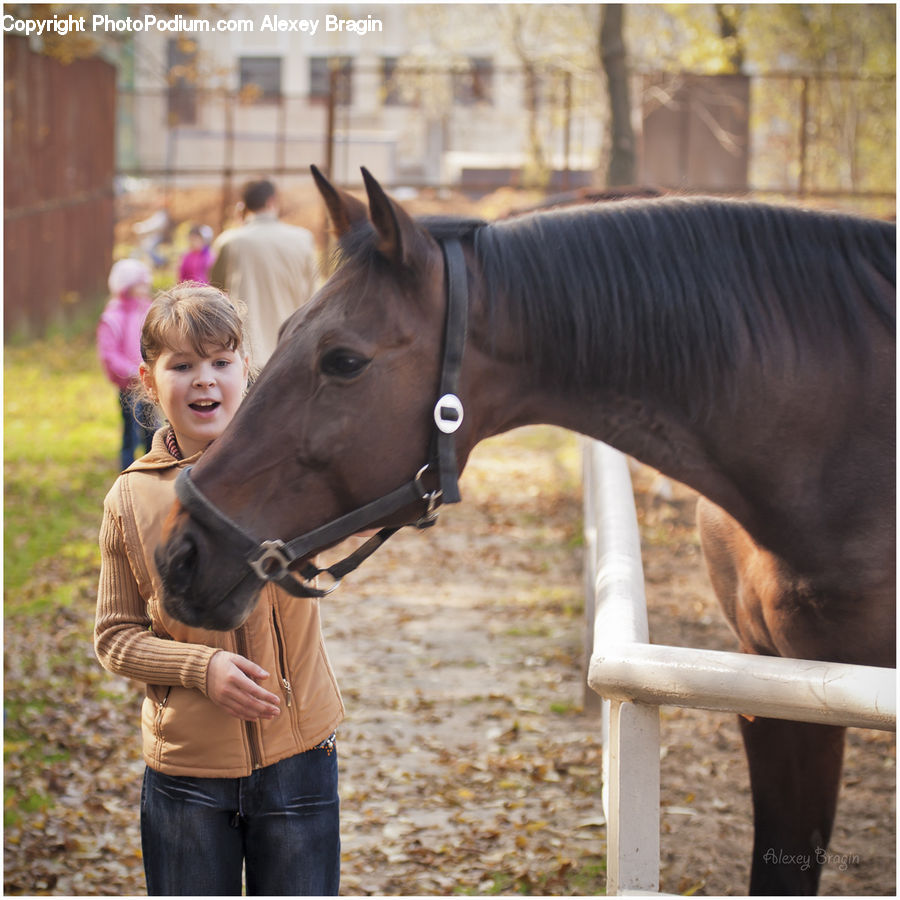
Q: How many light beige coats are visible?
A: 1